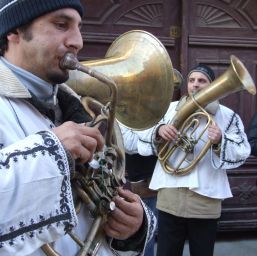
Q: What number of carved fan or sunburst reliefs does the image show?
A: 2